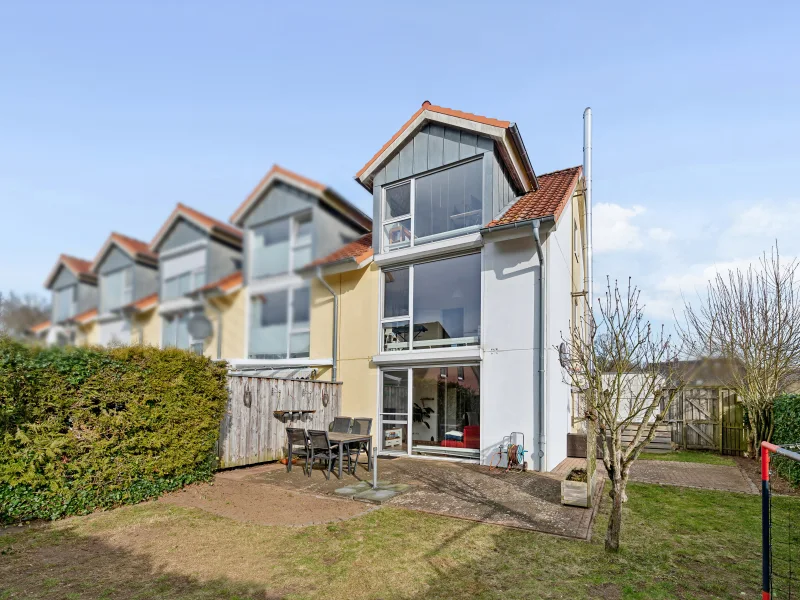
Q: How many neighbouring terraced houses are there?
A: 4